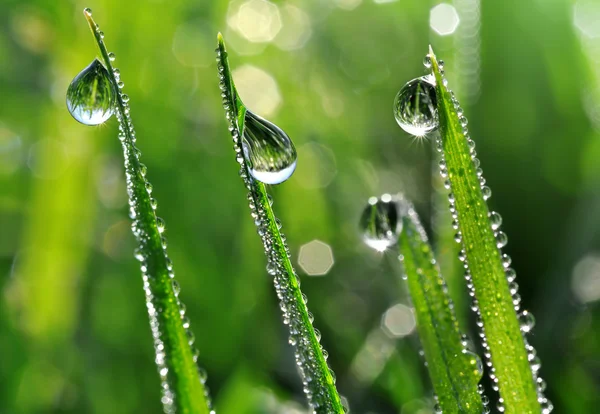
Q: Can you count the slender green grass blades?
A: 4